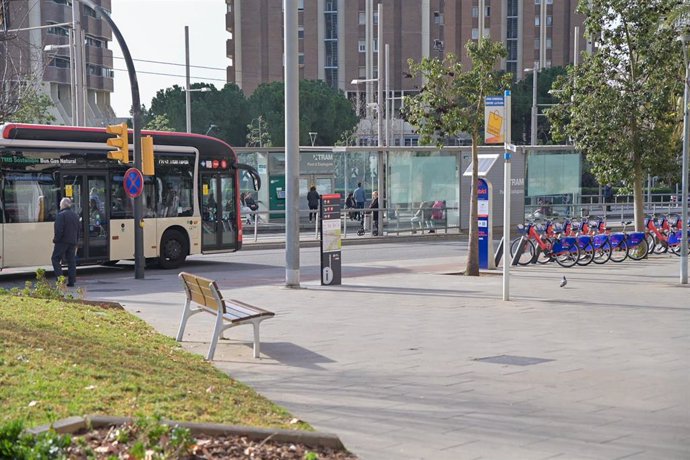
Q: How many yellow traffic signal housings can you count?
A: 2